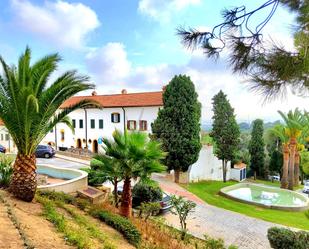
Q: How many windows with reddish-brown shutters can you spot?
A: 2